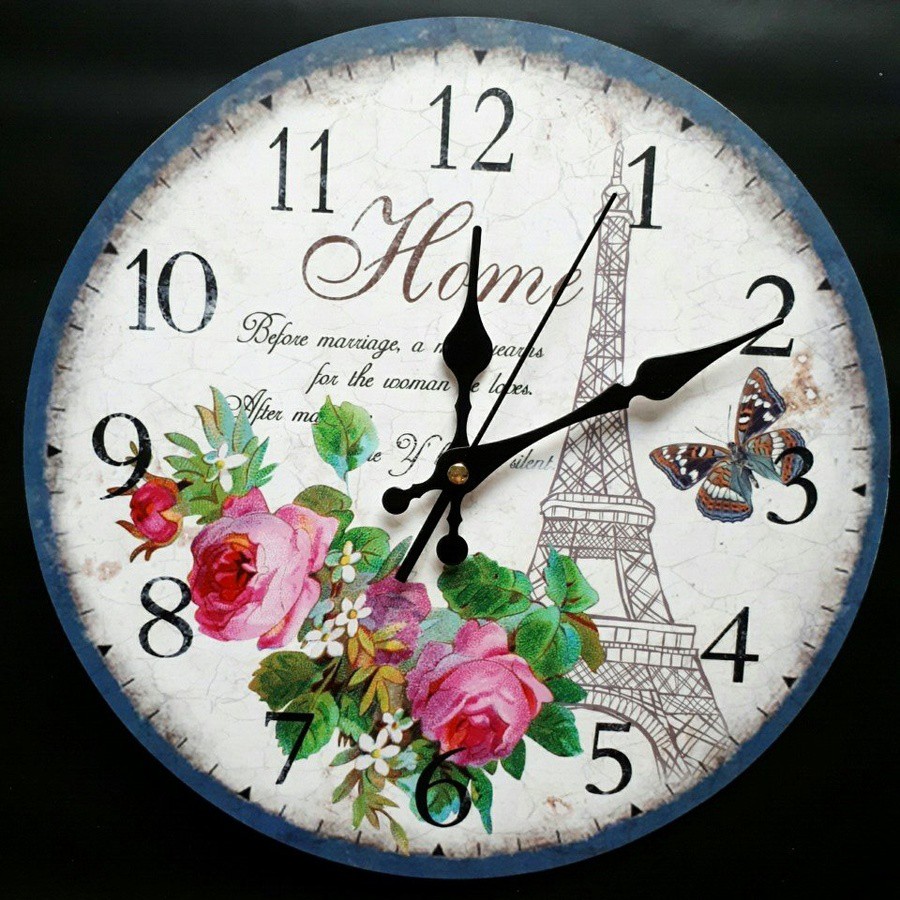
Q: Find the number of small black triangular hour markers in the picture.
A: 12